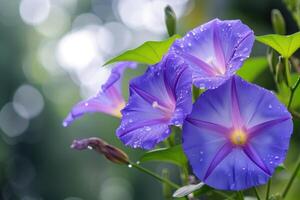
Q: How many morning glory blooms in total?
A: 4